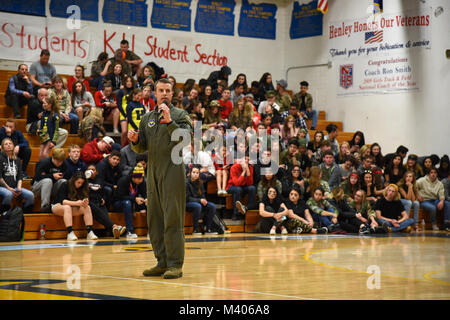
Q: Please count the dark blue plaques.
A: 7